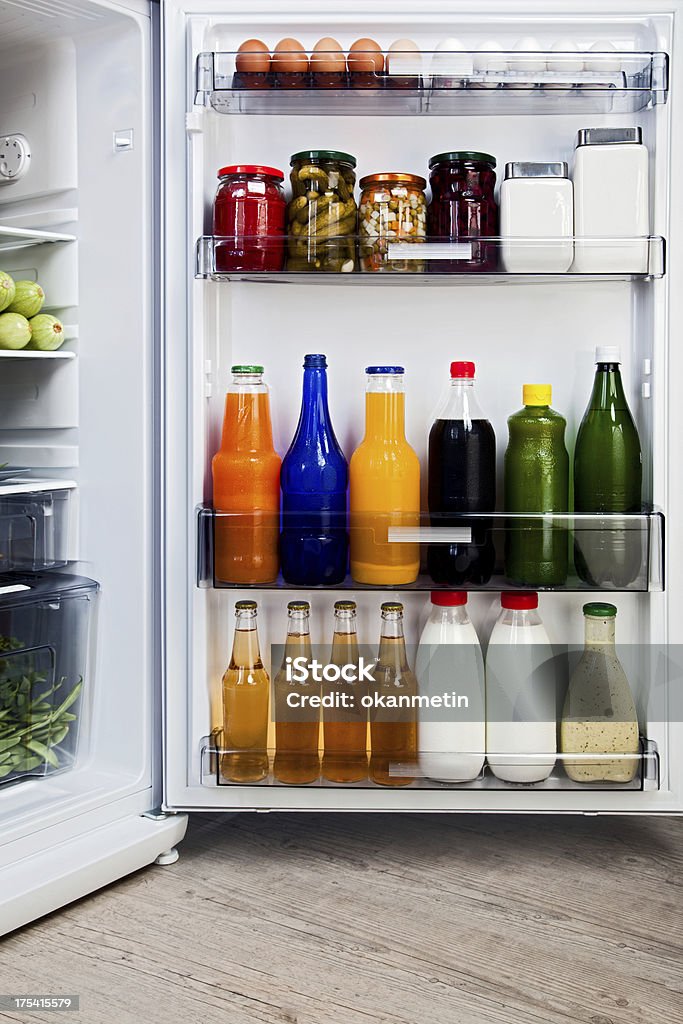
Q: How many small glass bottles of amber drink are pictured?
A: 4